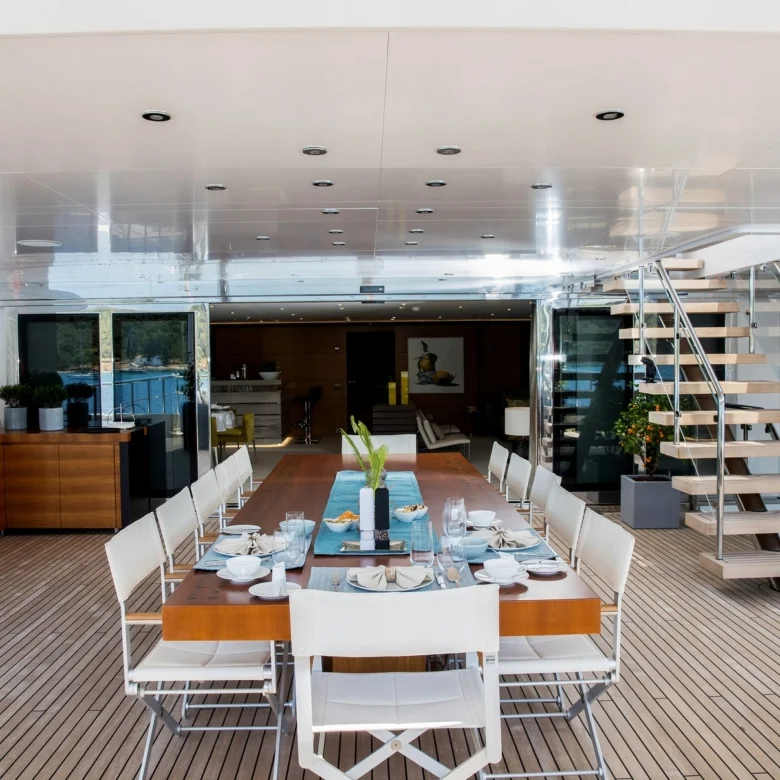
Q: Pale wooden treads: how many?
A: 11